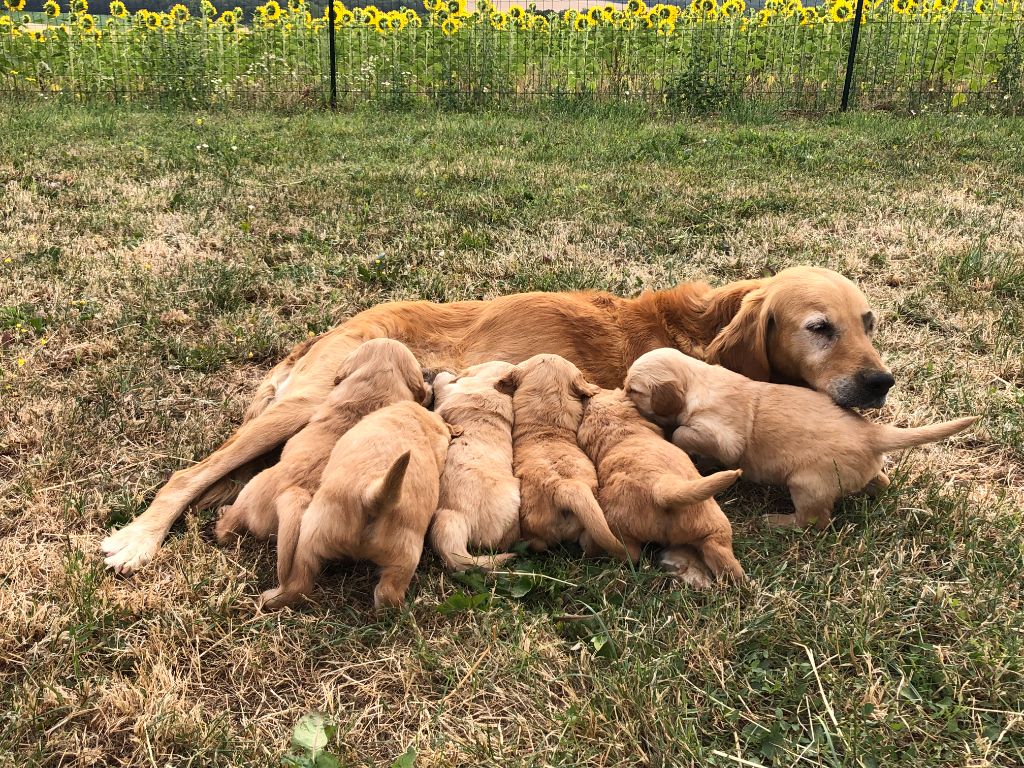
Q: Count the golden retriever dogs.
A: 7